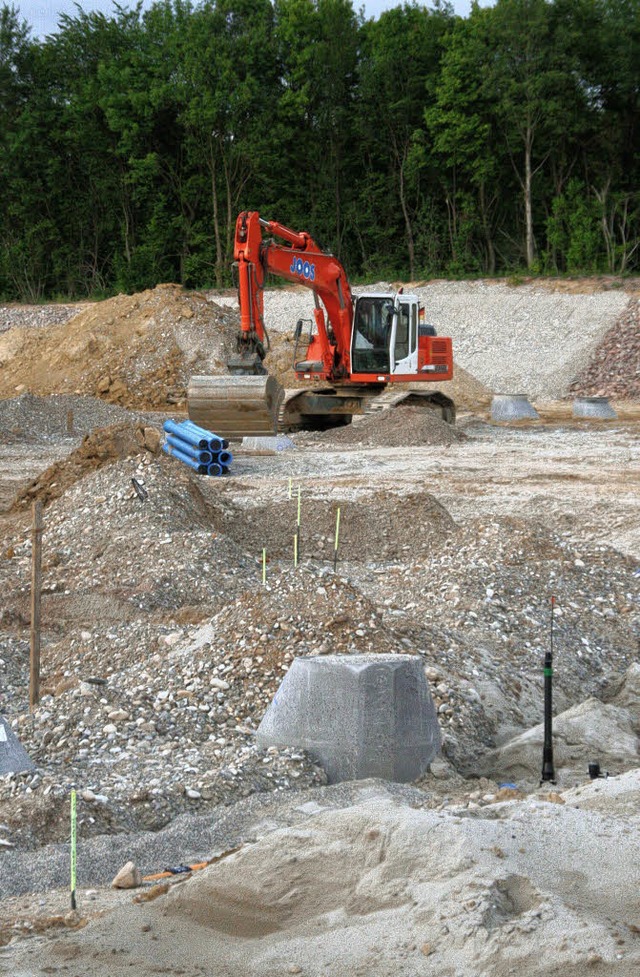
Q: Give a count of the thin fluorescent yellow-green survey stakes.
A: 6